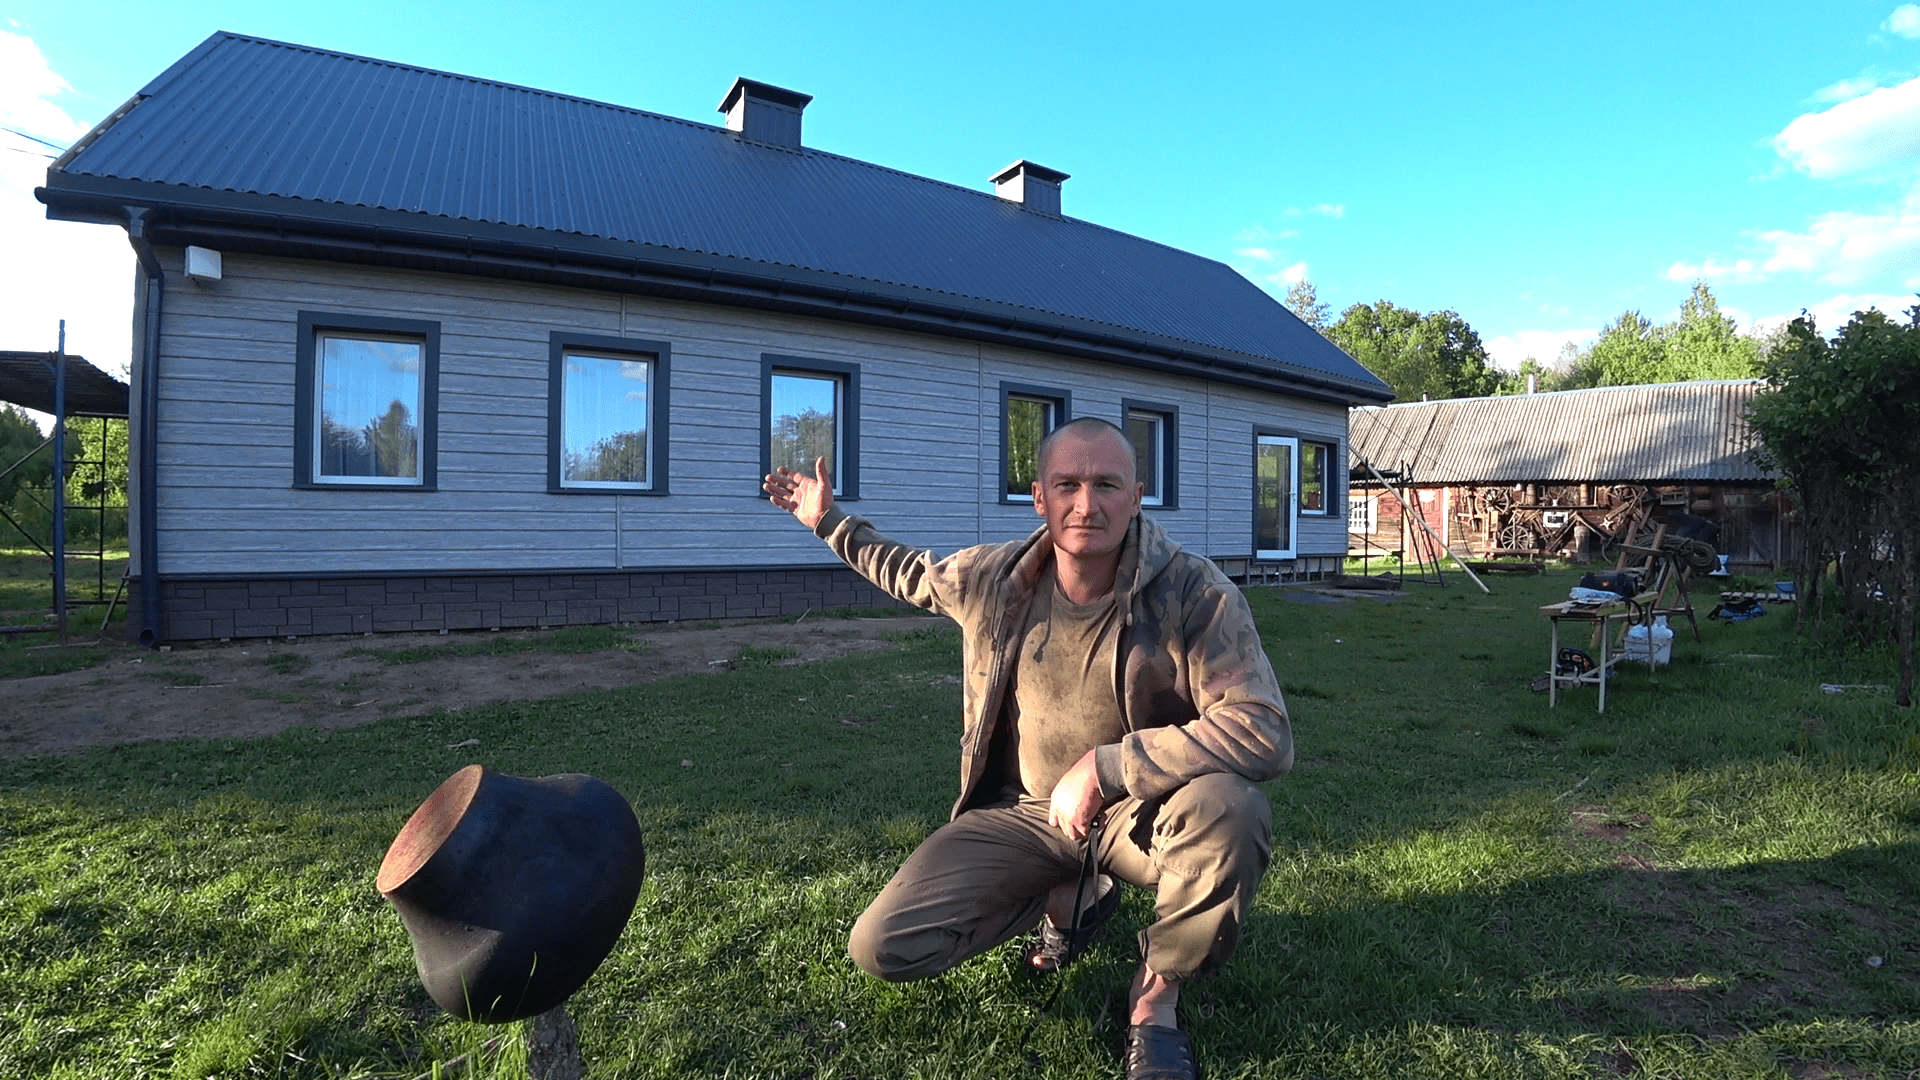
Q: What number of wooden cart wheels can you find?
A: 3